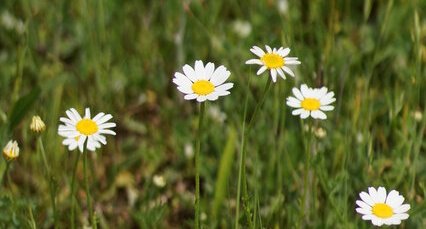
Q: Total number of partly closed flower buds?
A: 2